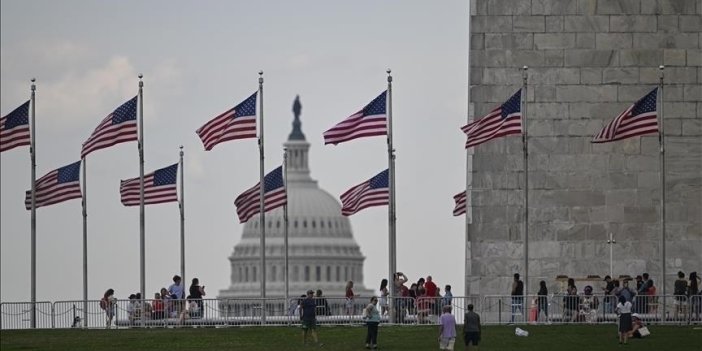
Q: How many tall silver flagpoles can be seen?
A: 10